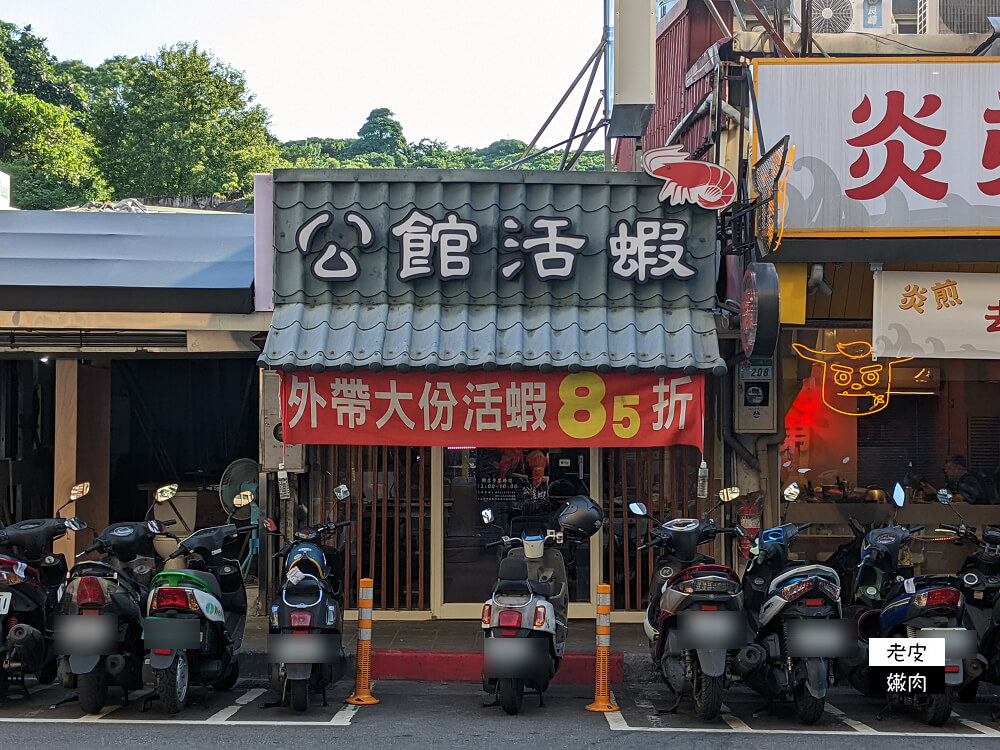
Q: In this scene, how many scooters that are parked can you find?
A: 9